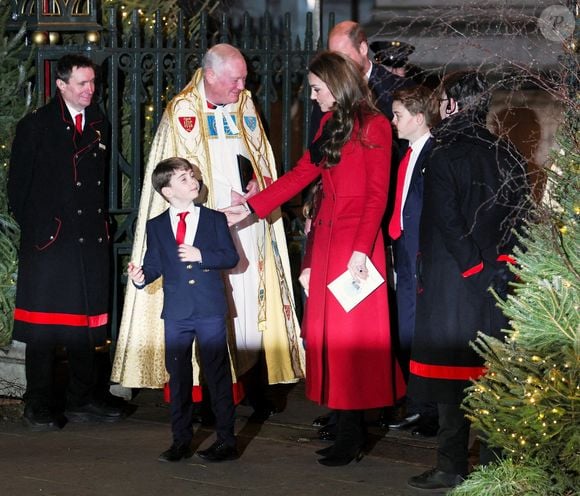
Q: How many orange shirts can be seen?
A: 0